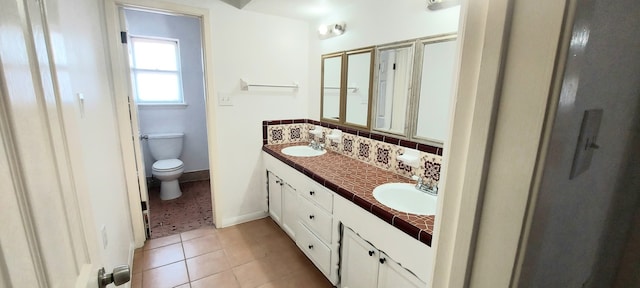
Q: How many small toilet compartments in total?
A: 1